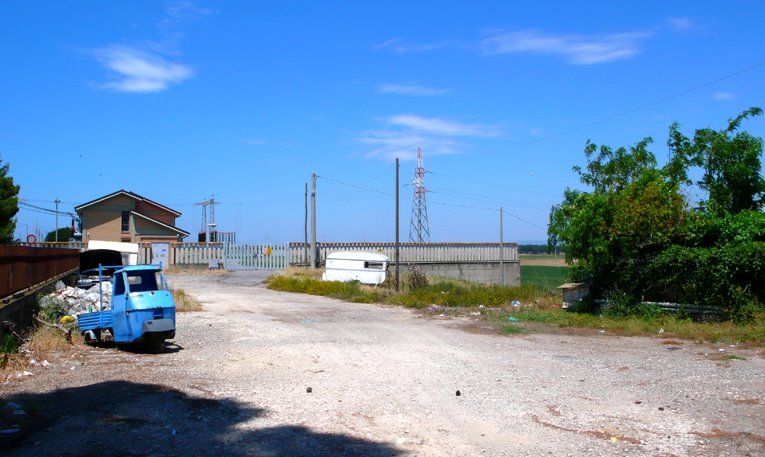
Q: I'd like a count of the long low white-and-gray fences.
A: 1